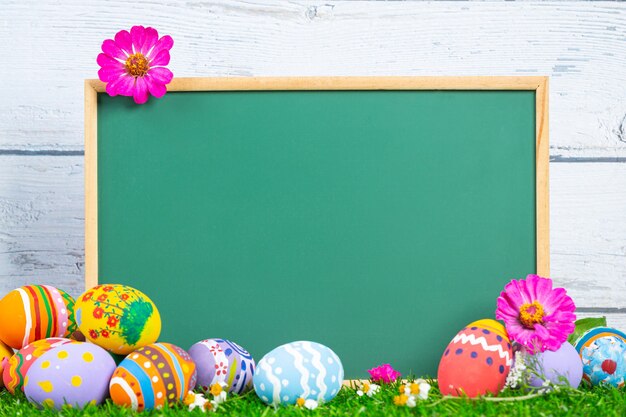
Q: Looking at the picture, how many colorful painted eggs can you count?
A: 11